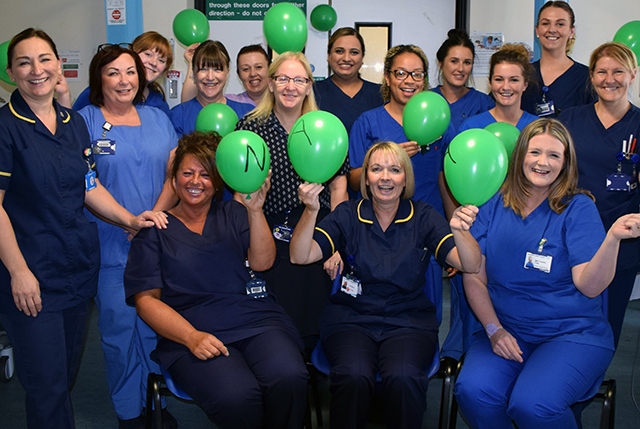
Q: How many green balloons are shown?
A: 11